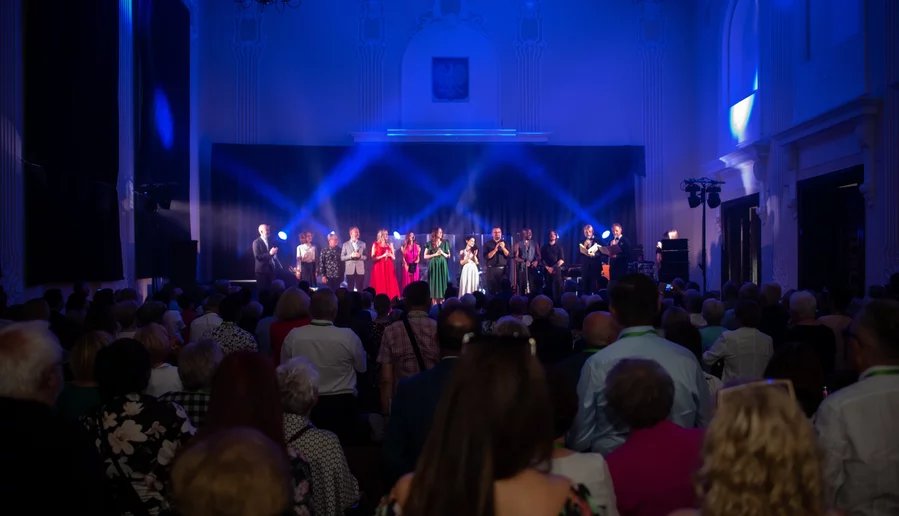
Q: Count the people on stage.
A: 14